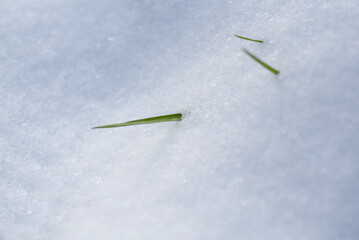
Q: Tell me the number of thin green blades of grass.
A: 3